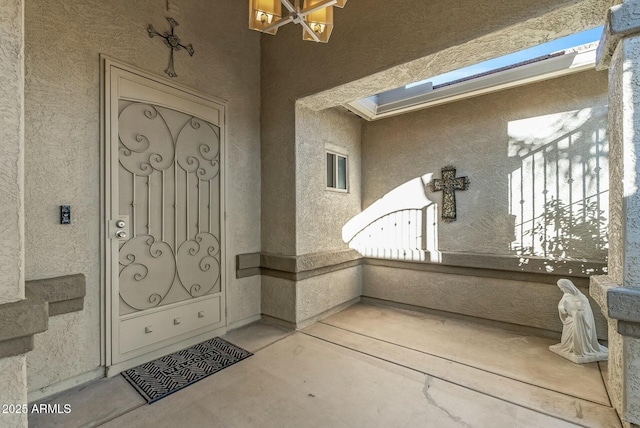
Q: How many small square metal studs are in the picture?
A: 3